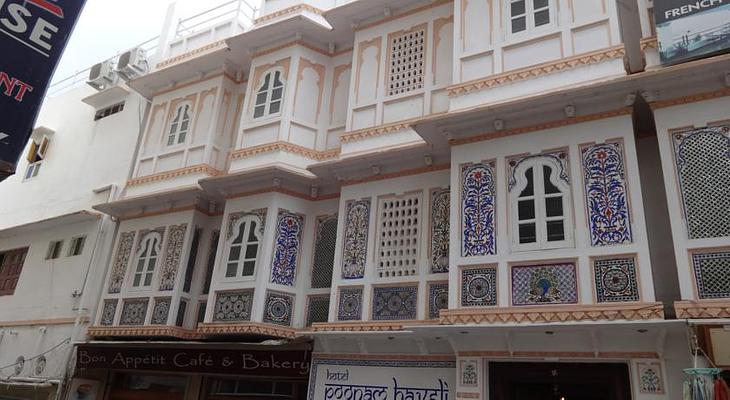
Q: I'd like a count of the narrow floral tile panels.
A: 7